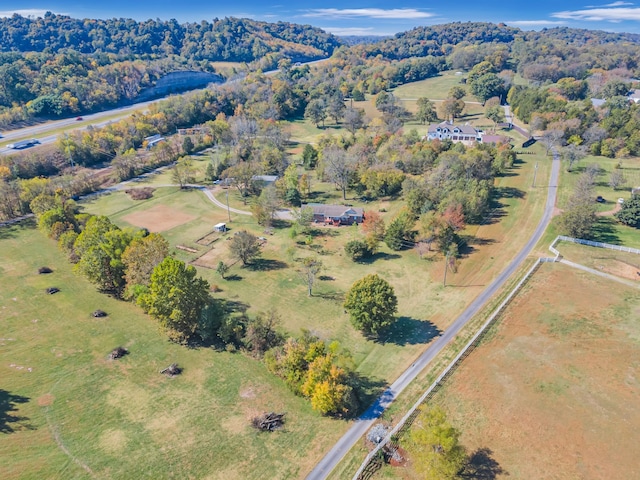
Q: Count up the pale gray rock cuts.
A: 1